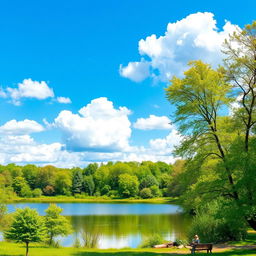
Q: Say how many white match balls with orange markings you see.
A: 0